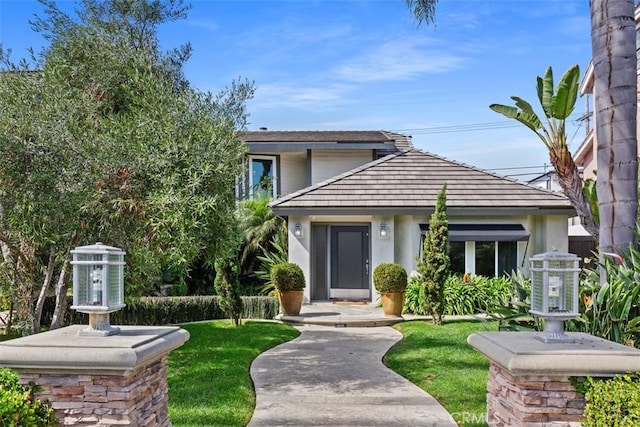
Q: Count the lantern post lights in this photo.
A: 2